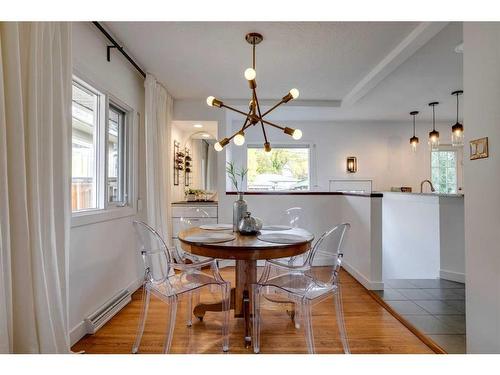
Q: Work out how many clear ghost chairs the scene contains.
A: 4